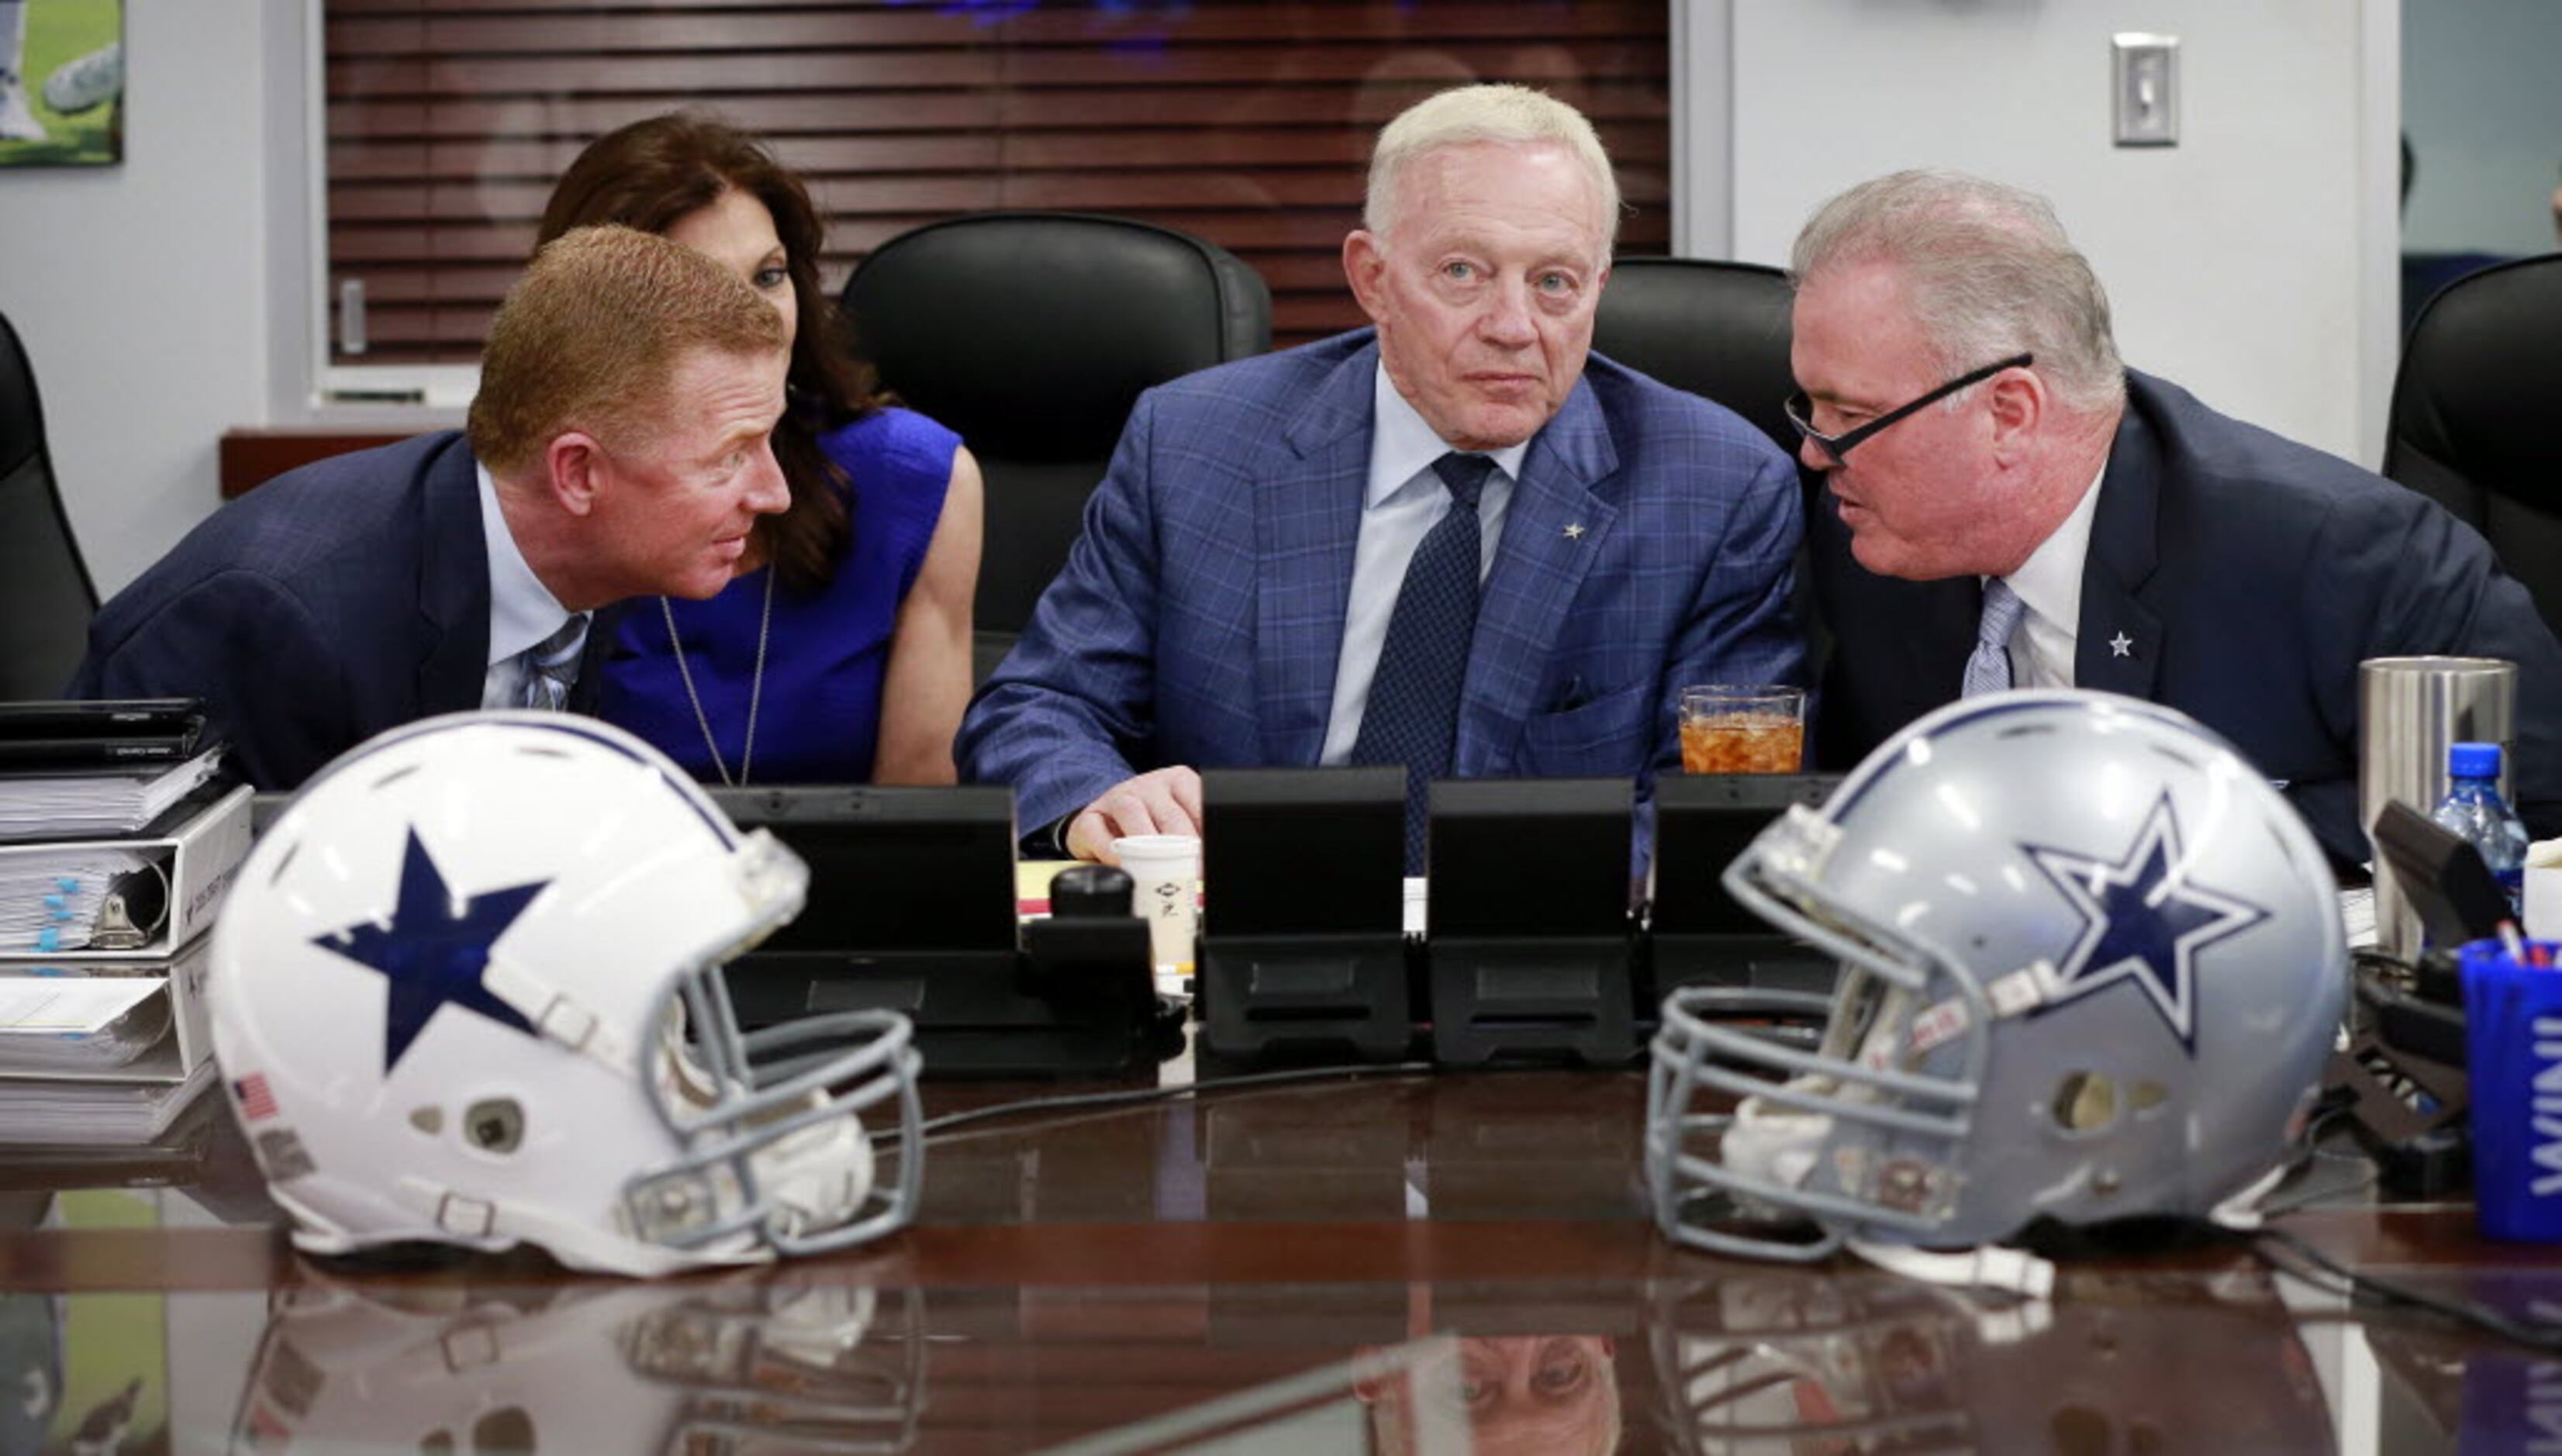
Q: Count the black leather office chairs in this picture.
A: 4